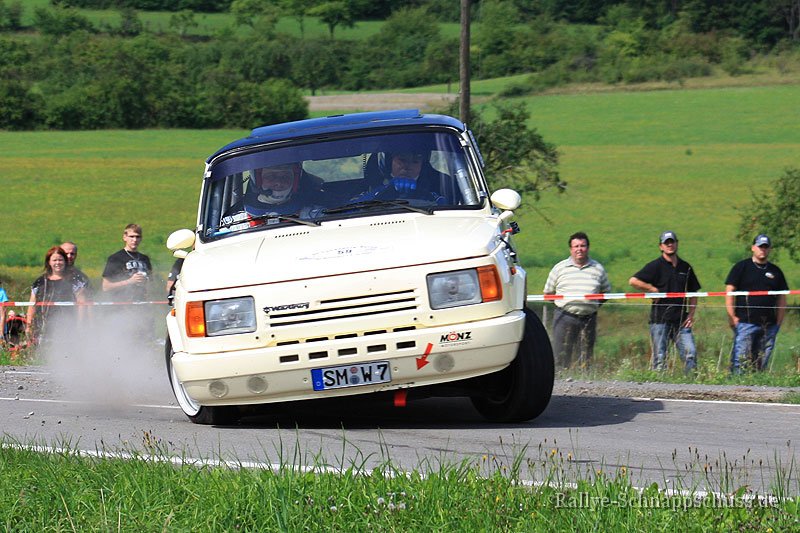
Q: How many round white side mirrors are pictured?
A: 2